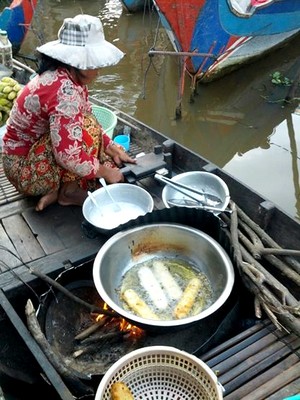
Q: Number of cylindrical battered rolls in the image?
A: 5